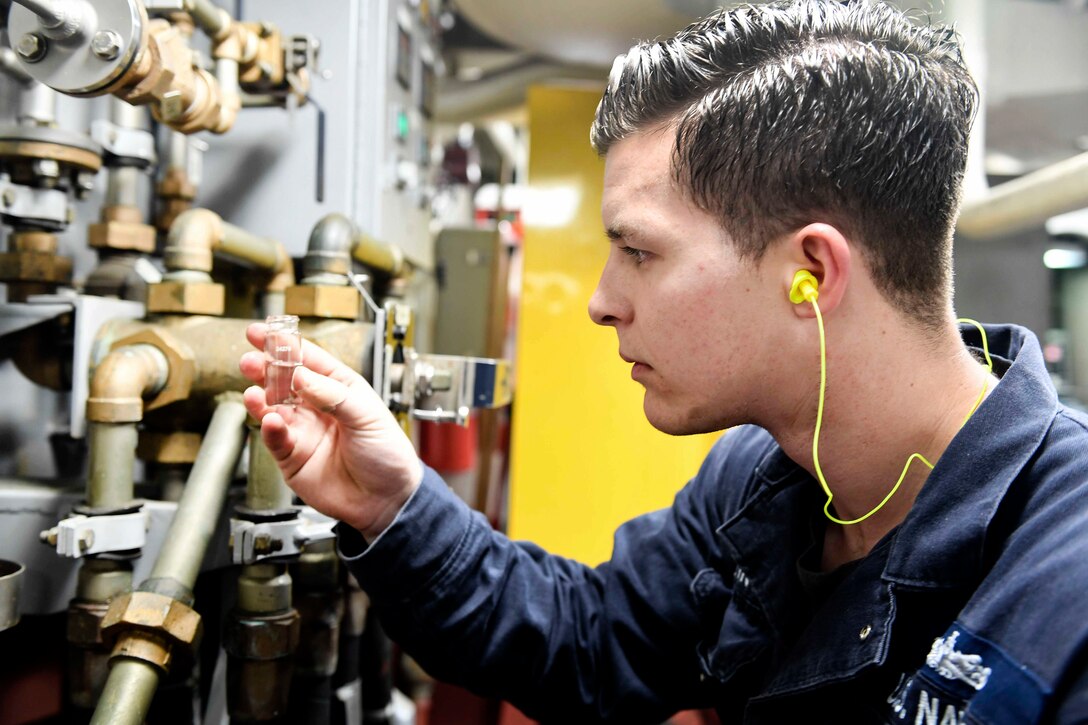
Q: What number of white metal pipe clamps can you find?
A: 4